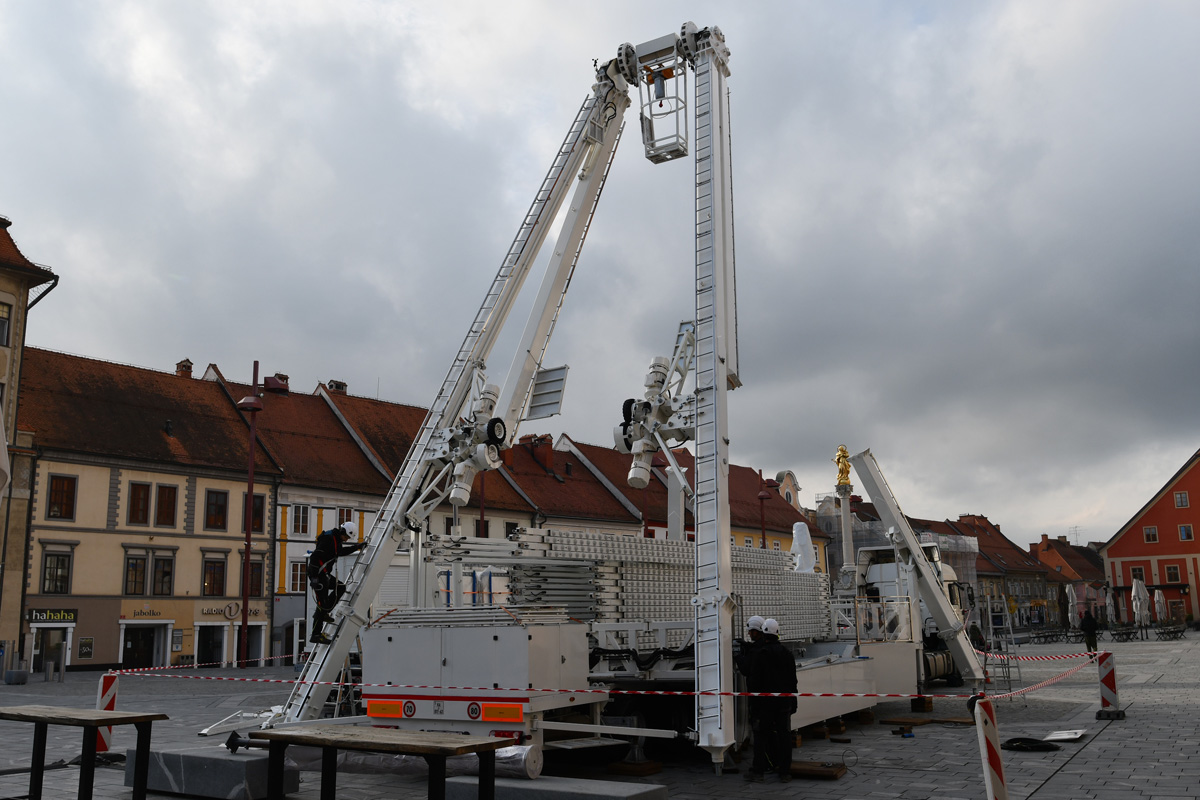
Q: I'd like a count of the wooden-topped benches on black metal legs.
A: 2